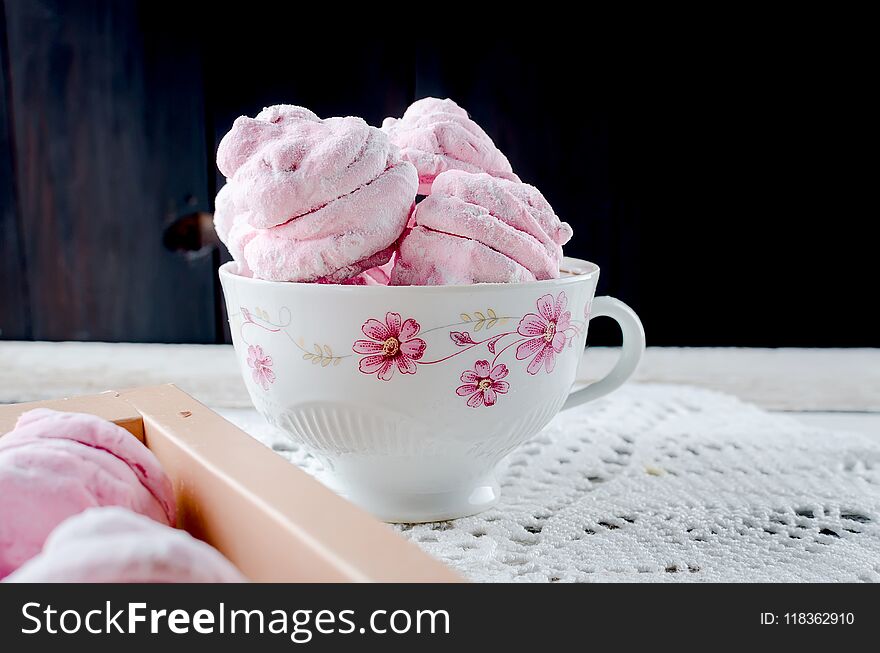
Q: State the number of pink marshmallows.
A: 5